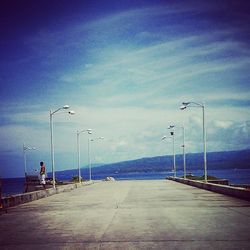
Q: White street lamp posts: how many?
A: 7